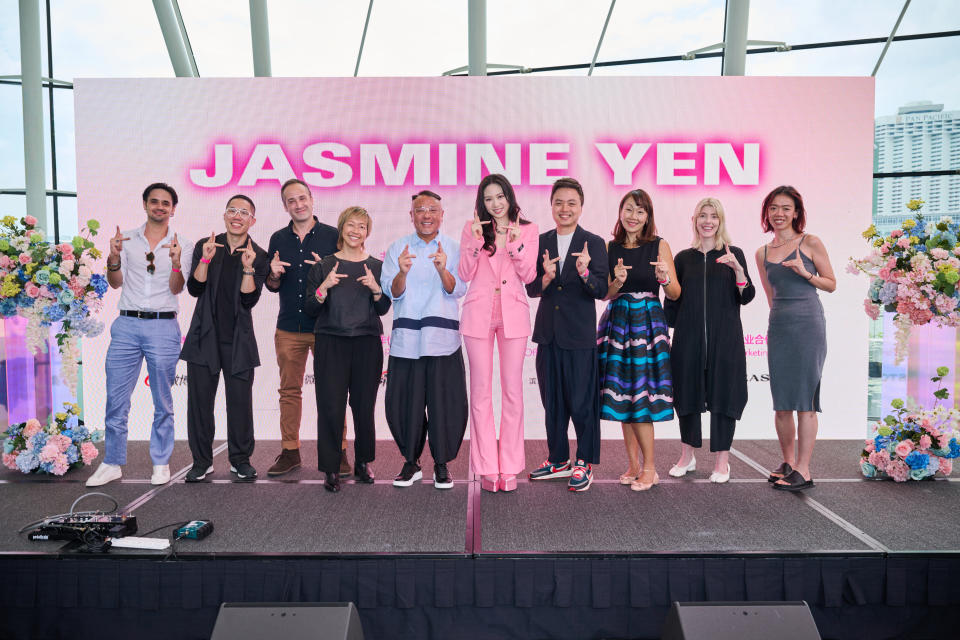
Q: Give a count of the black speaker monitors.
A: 2